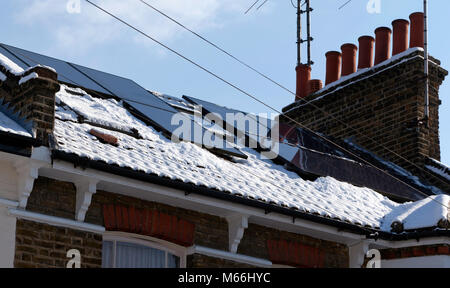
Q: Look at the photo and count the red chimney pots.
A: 8